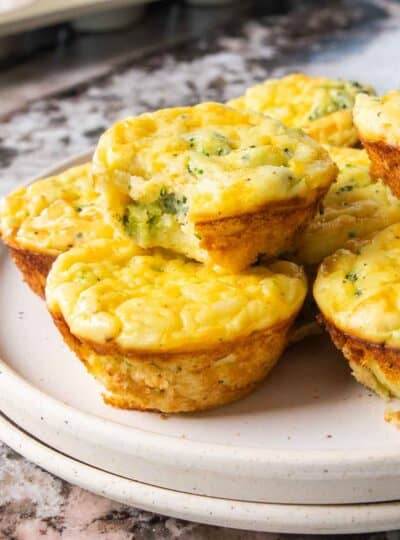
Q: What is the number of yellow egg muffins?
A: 7